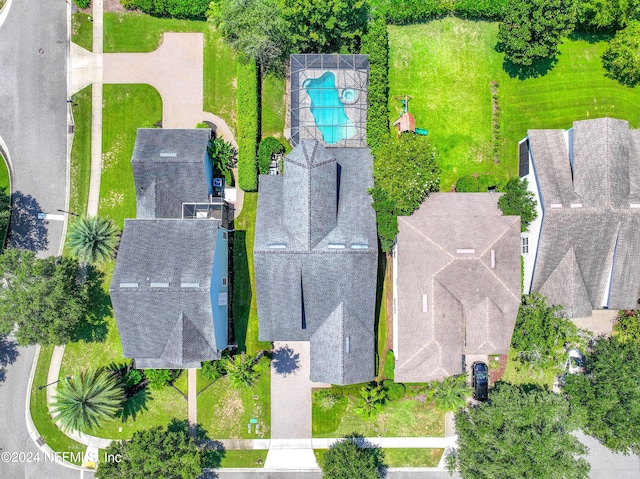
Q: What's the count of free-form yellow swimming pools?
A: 0